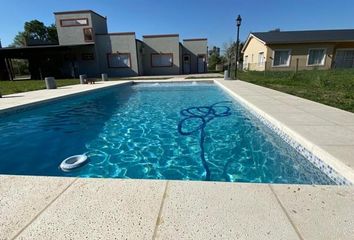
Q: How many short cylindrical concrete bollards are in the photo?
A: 4